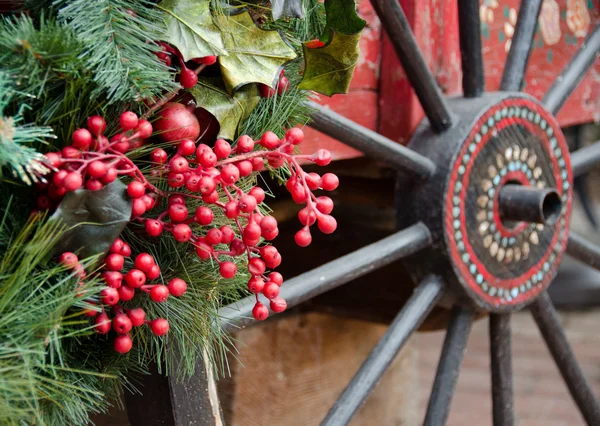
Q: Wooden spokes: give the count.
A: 12